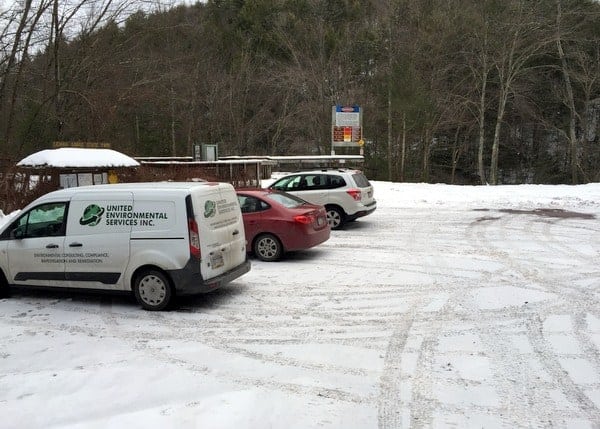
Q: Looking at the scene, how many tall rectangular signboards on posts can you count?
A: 1